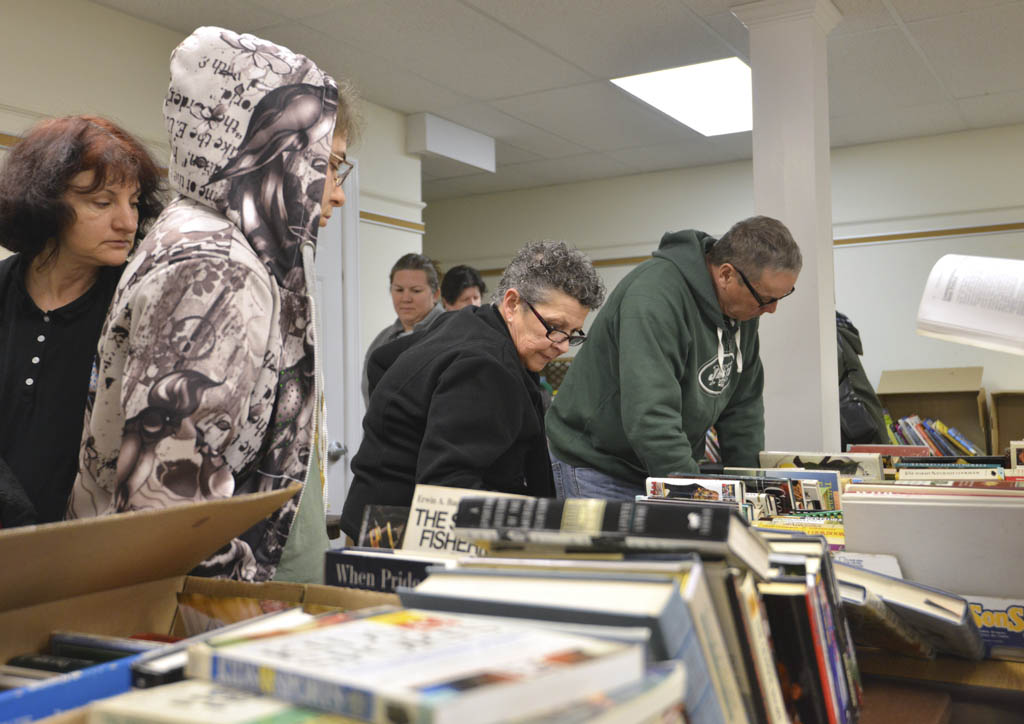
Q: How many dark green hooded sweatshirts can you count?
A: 1